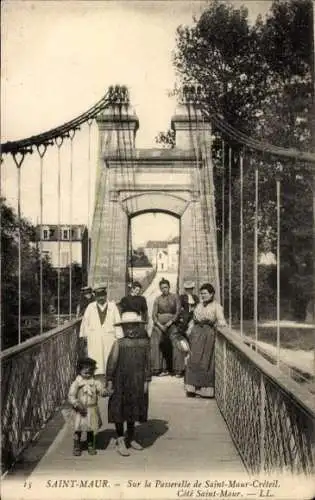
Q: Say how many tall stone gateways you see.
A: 1